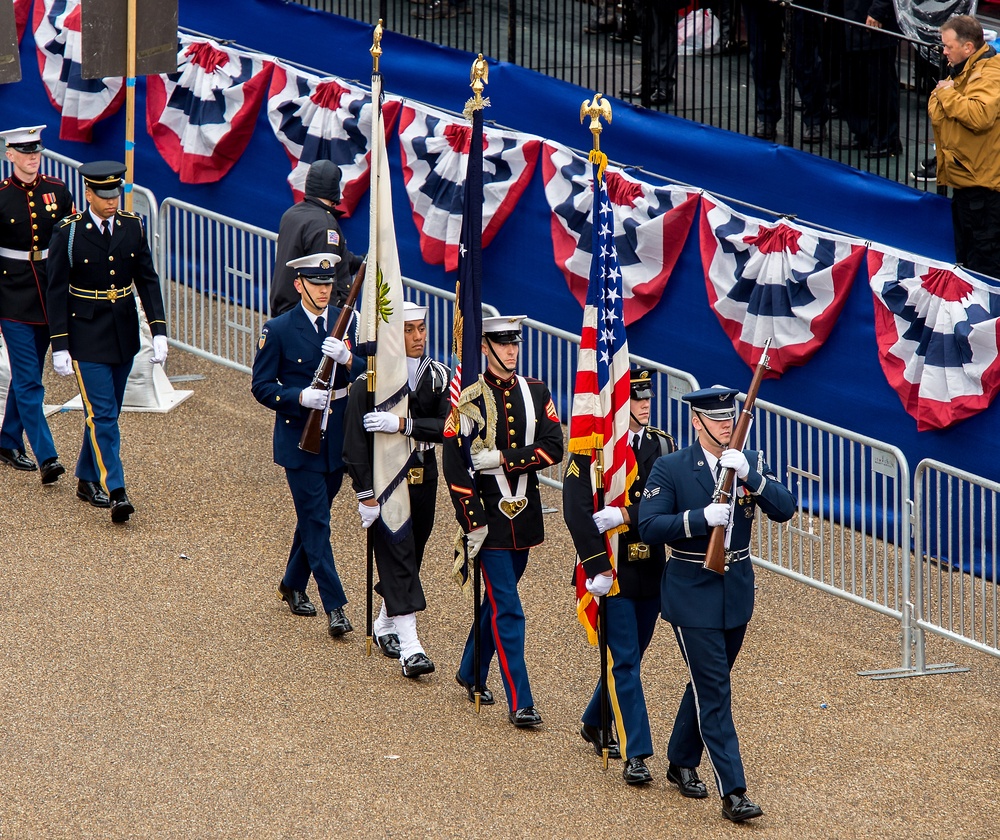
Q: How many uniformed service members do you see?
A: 7